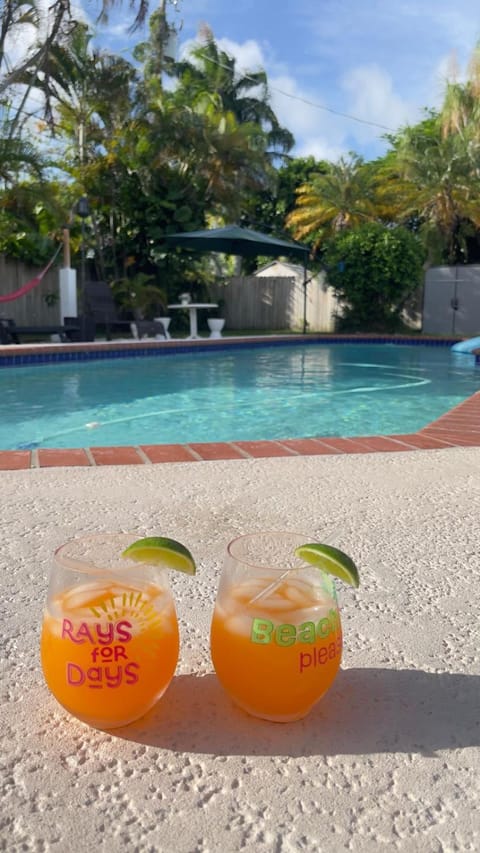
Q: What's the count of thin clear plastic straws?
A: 1